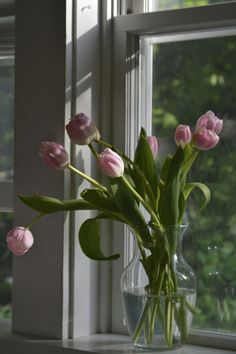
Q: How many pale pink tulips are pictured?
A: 8